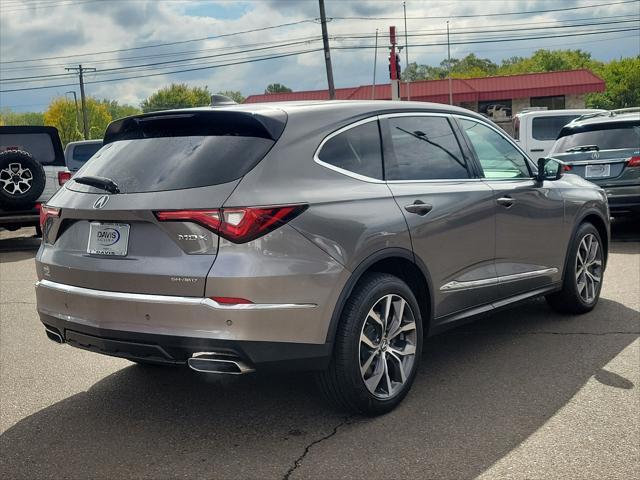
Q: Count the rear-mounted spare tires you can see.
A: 1